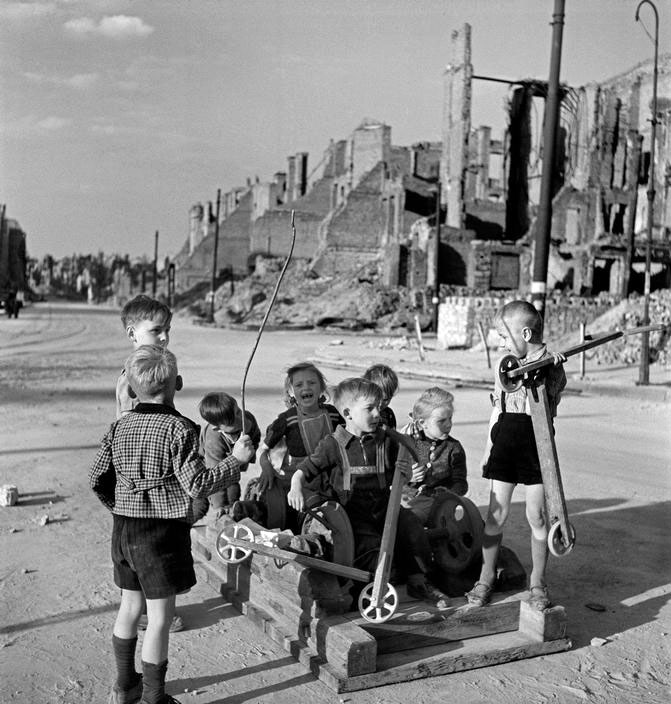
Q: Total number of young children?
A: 8